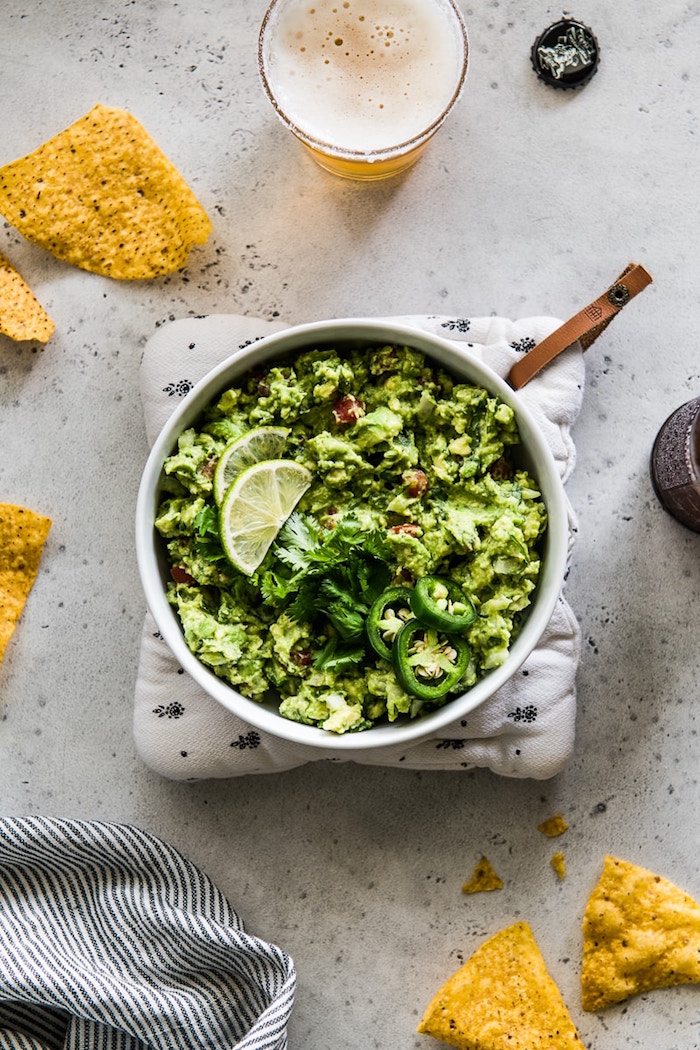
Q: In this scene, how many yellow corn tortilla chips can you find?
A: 5